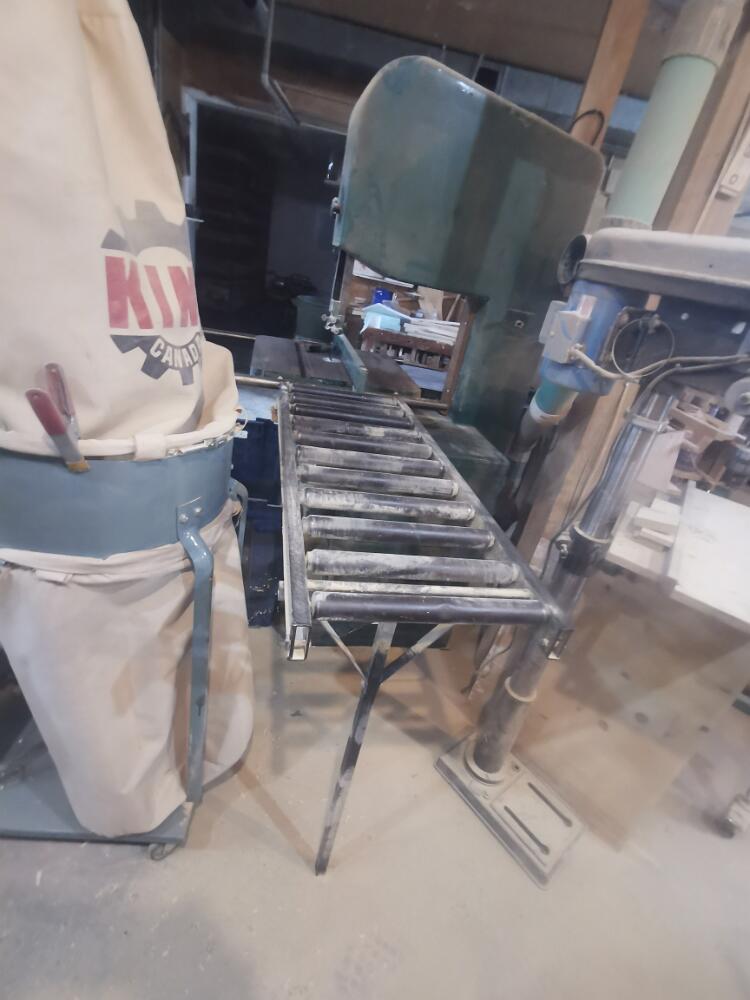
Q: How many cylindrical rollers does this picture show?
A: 11